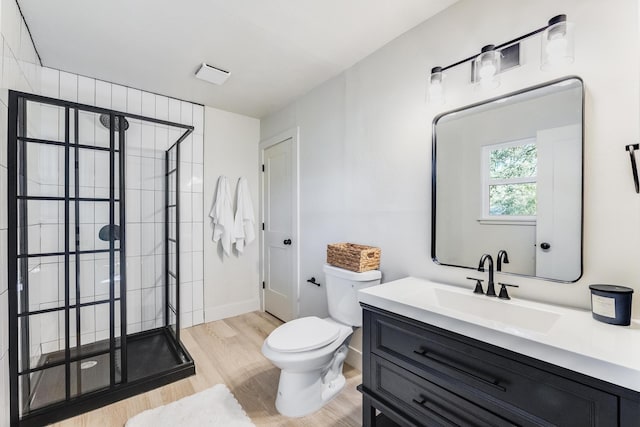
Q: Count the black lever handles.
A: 2